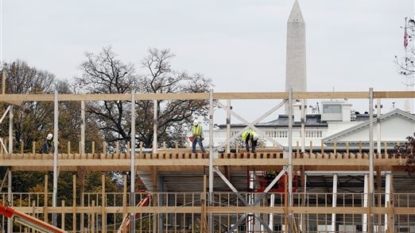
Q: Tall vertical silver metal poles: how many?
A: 5